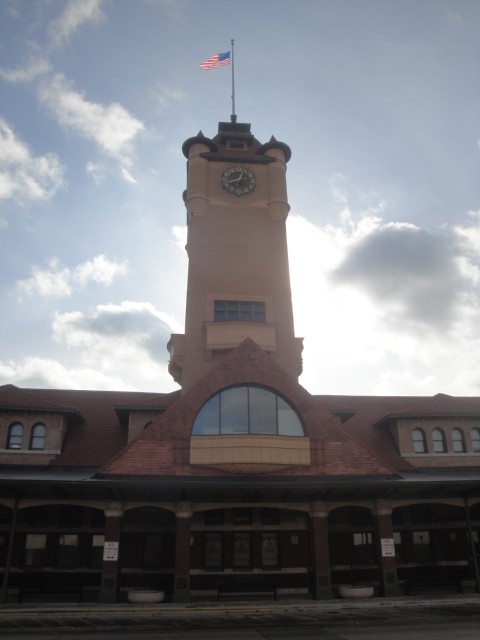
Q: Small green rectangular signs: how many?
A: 0